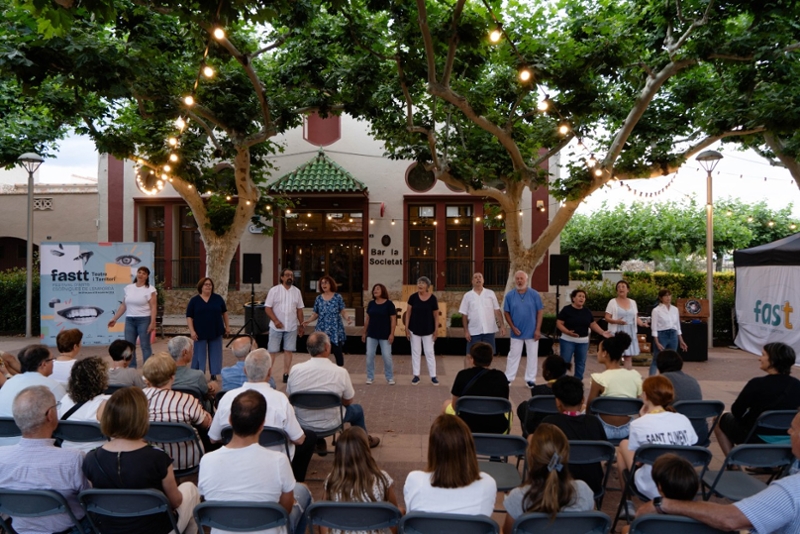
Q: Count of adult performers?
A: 11